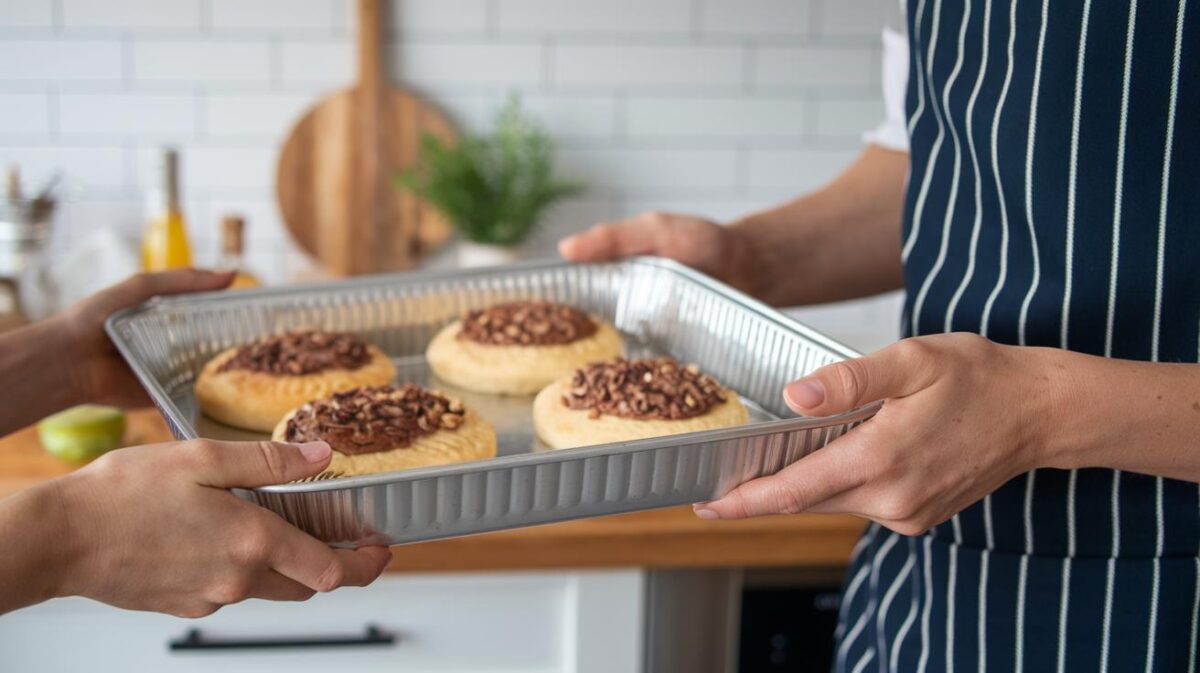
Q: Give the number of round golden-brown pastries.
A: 4